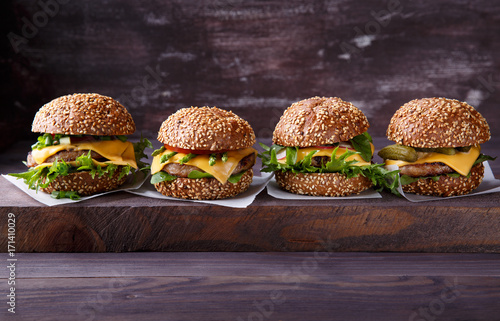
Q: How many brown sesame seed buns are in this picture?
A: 4